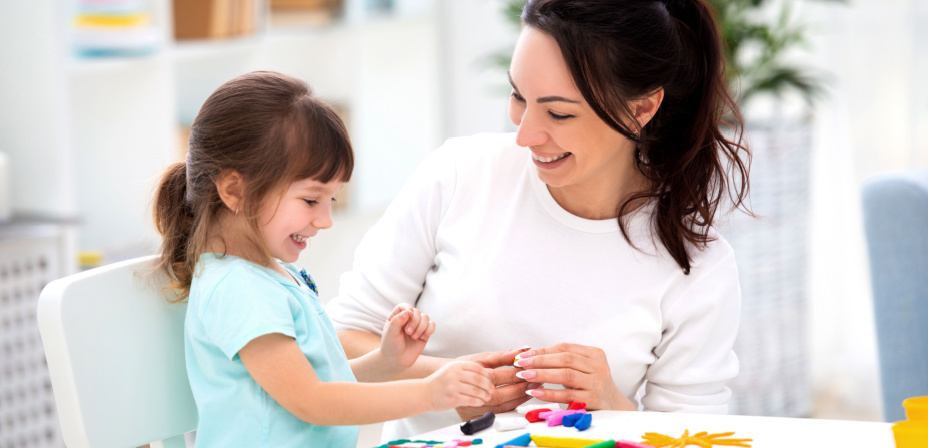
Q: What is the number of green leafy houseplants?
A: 1